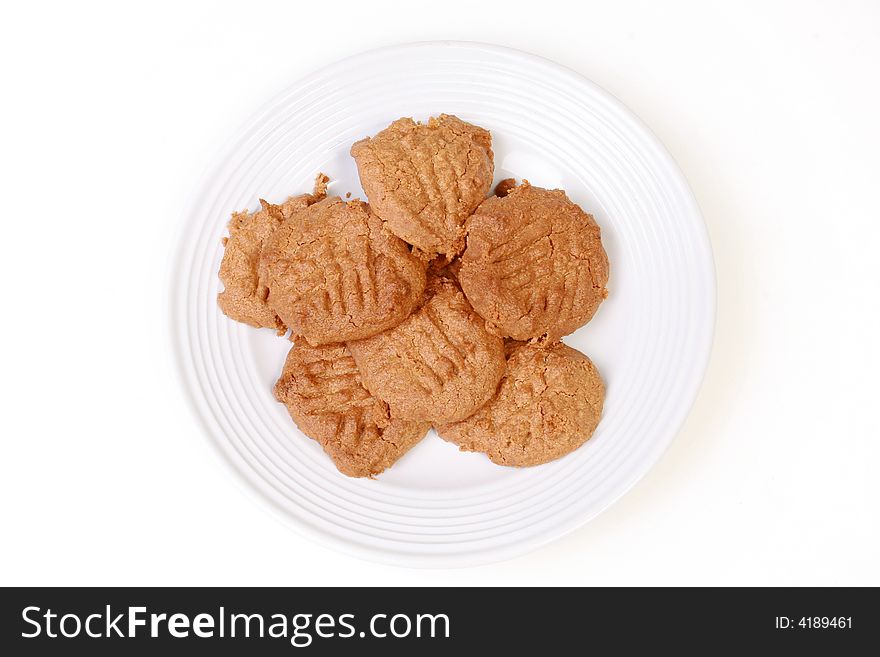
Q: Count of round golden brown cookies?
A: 7